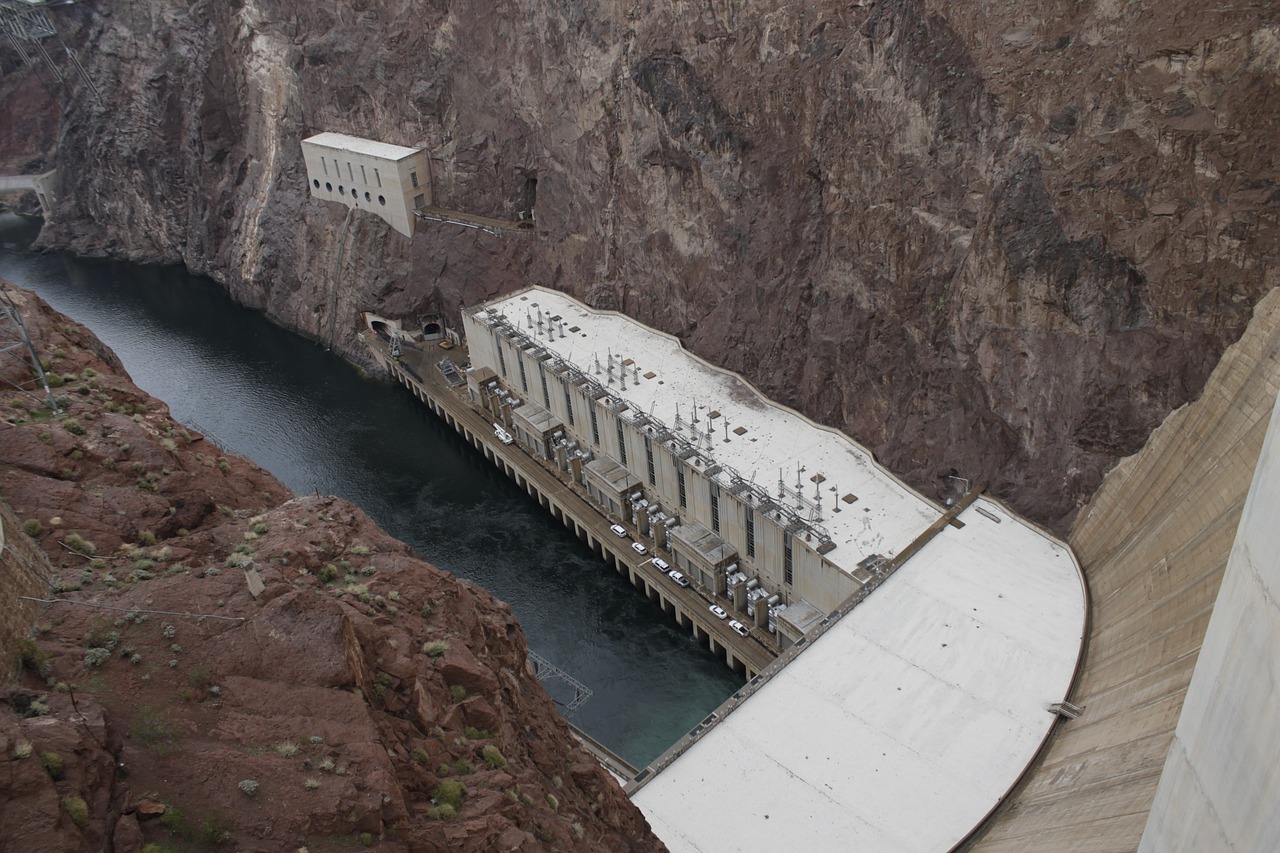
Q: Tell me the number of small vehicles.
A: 6